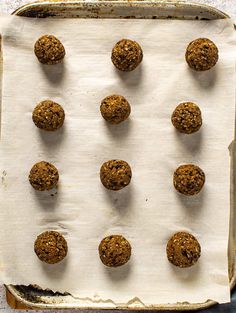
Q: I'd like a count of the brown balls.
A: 12